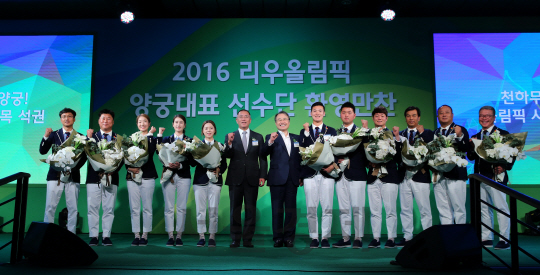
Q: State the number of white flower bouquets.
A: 11